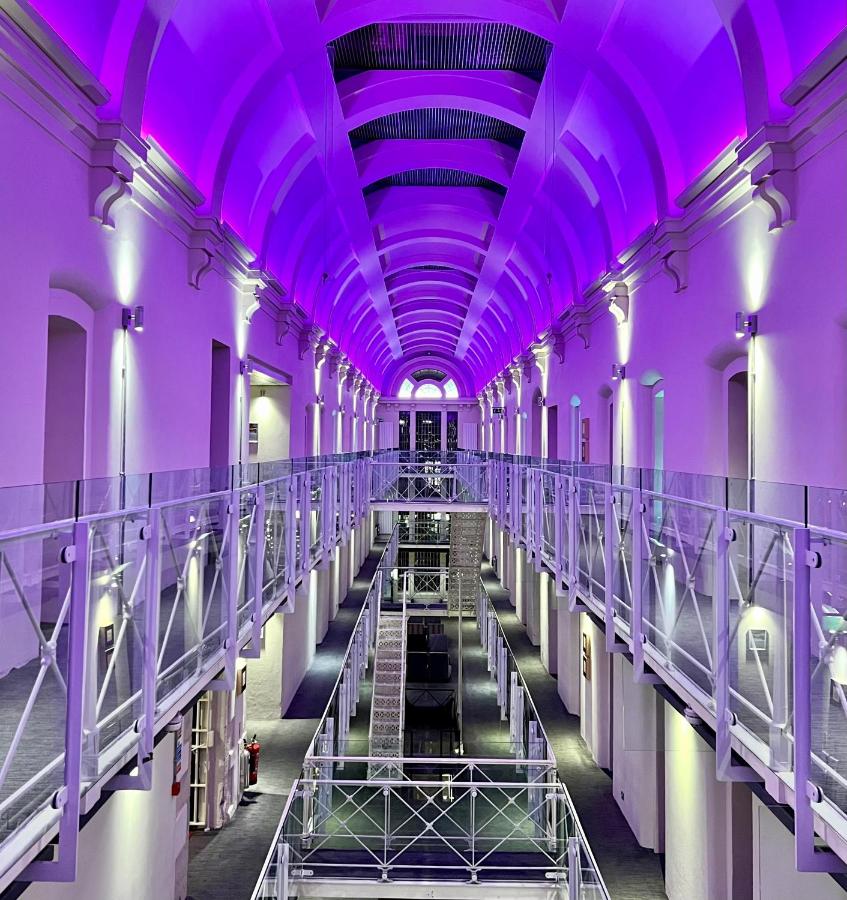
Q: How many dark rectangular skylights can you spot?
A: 3